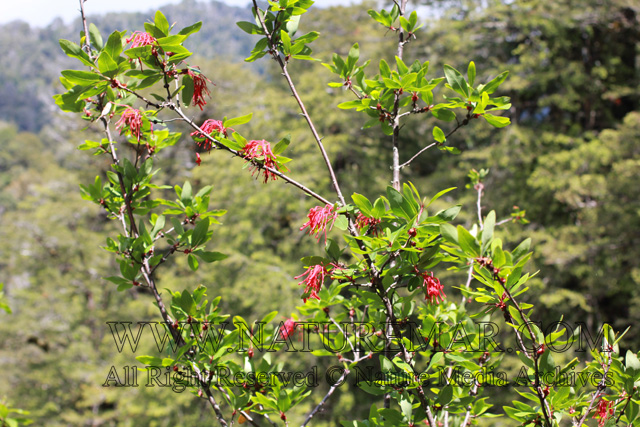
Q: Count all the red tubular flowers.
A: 11